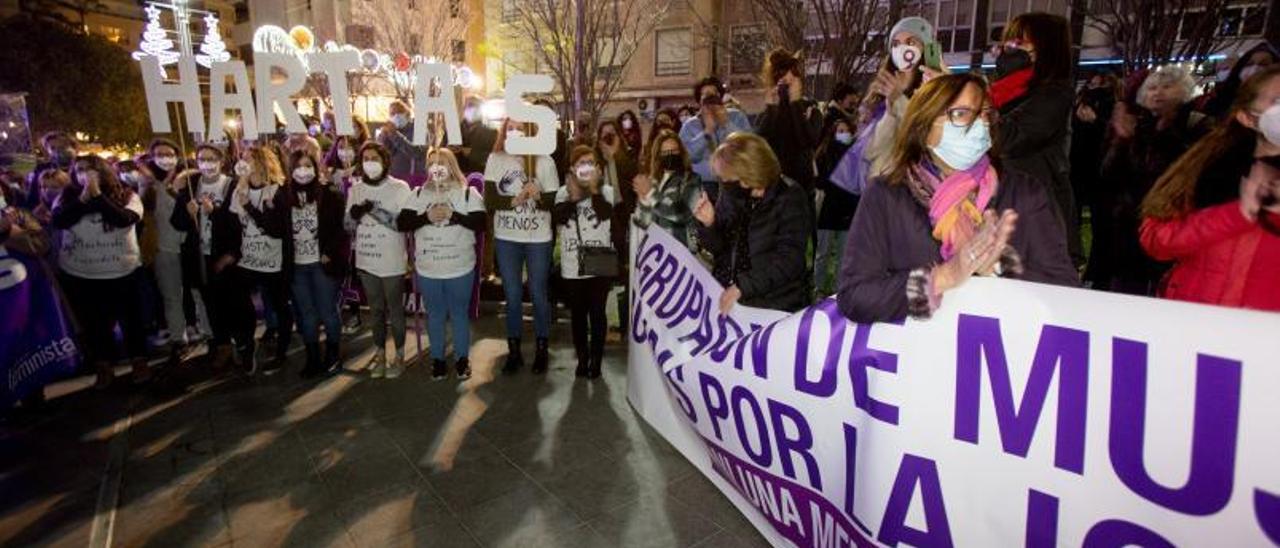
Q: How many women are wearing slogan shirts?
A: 8